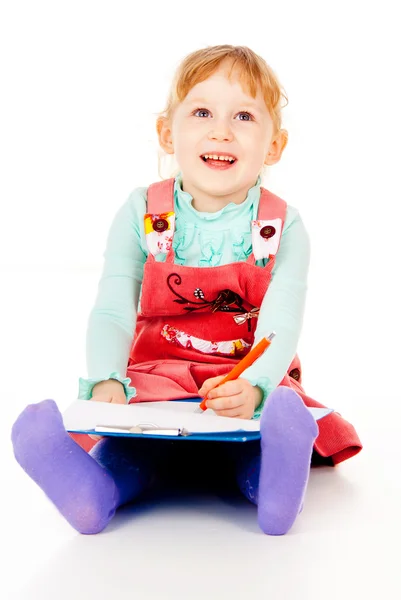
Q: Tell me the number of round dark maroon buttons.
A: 3